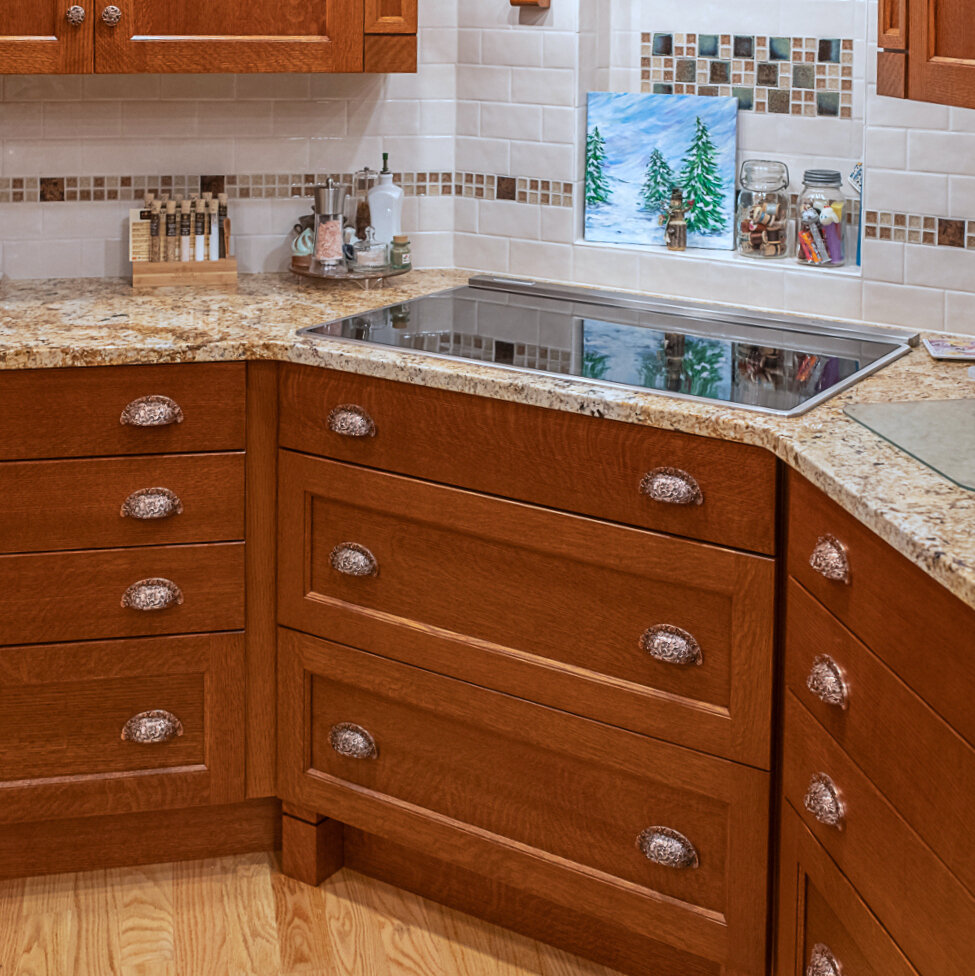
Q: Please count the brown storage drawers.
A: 11